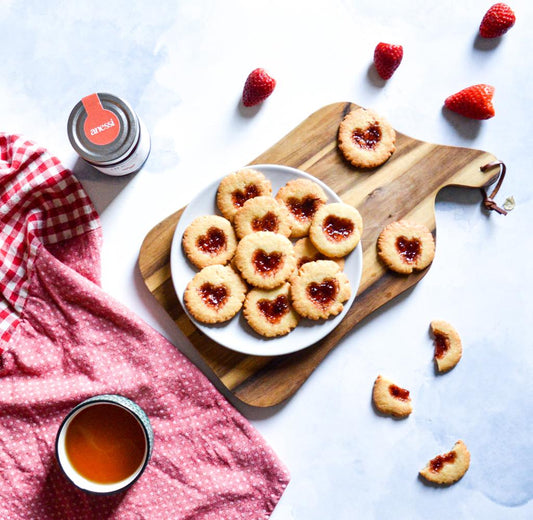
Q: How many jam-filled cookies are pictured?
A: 15